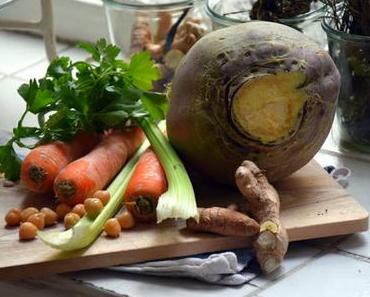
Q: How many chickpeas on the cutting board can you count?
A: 12